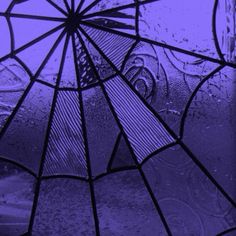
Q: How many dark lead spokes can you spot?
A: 14